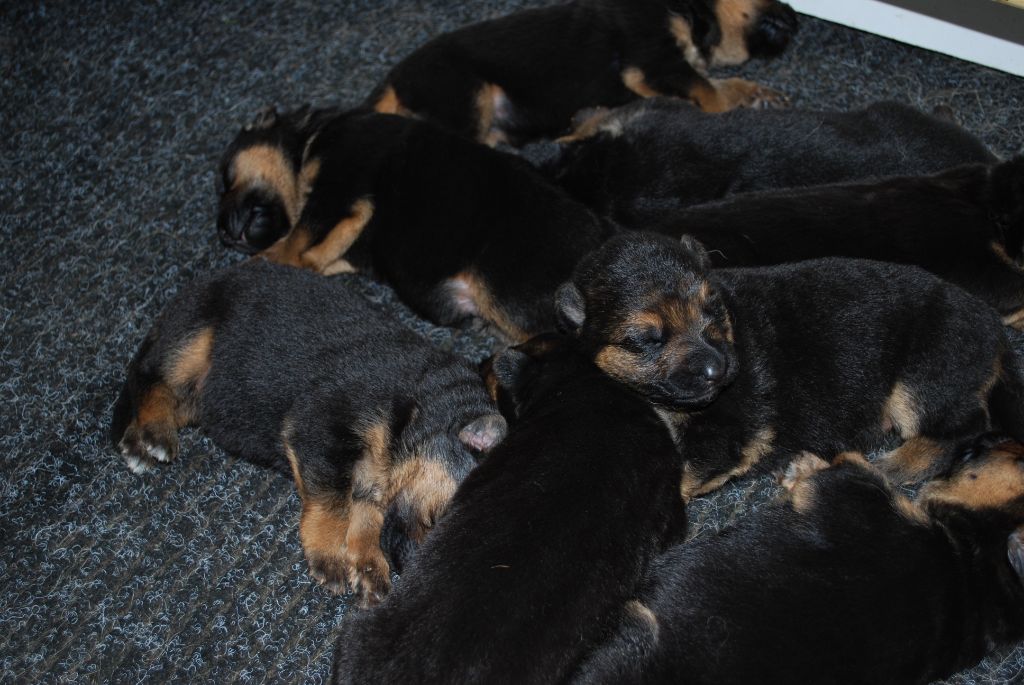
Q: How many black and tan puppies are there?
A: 8